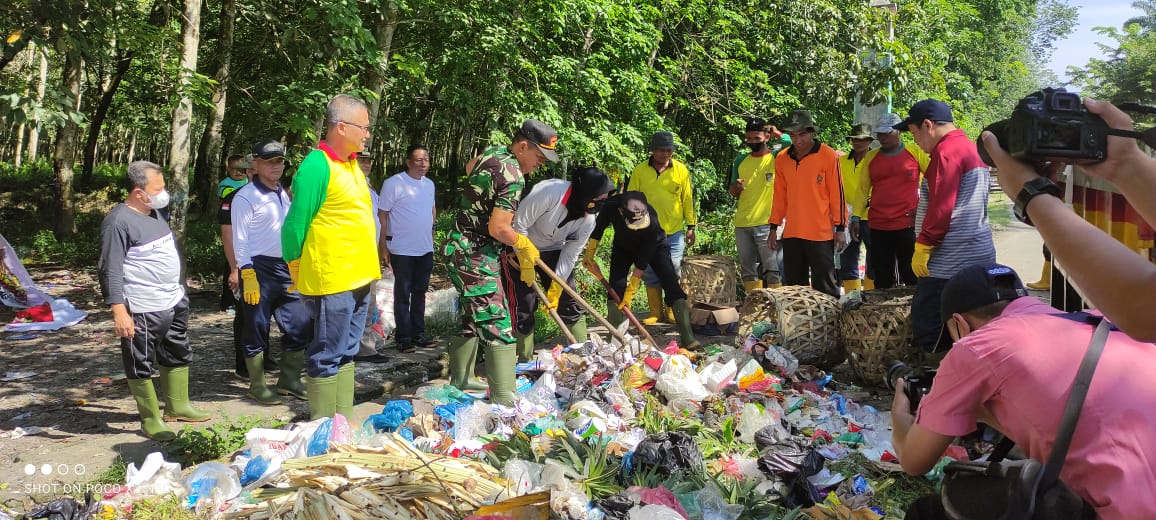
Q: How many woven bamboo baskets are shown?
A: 3